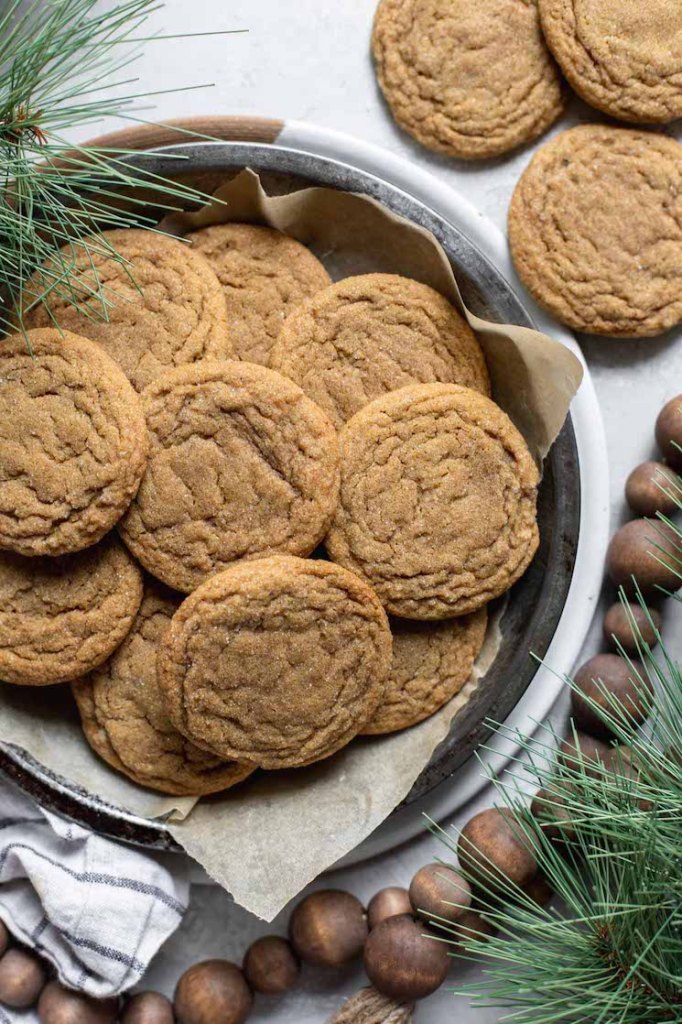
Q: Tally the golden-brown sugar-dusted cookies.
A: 13